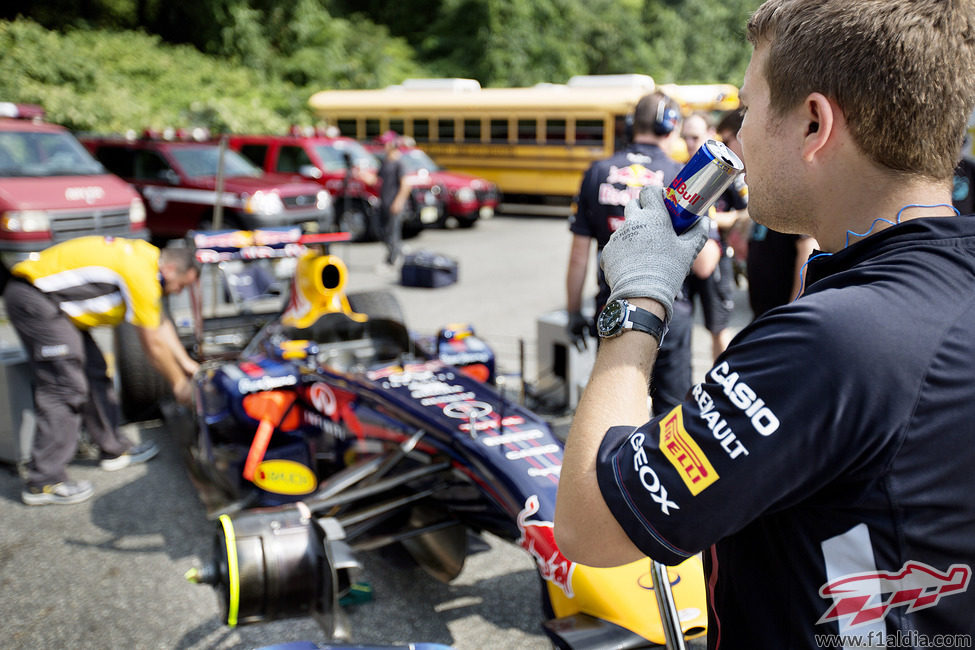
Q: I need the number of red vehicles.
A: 4